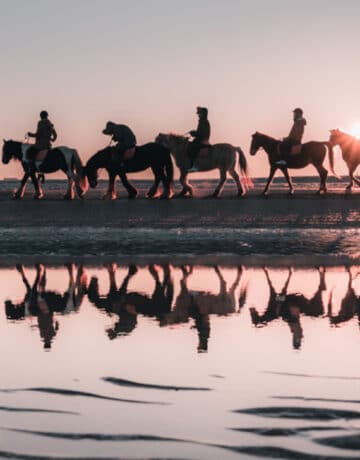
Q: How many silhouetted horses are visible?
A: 5